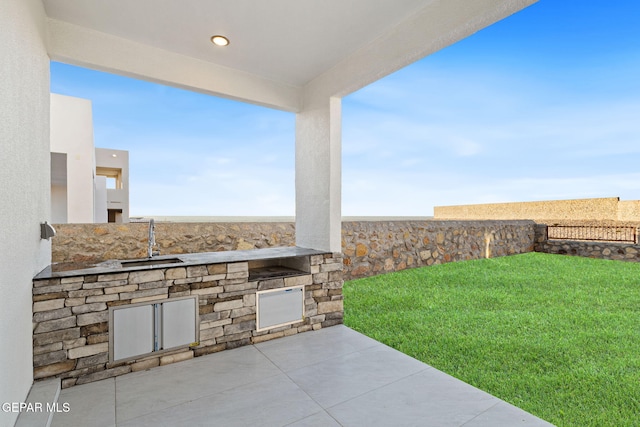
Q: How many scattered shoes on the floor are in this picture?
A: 0